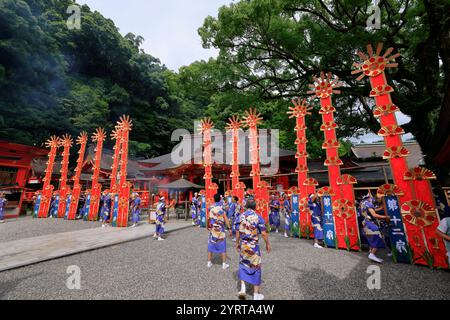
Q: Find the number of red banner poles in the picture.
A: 12